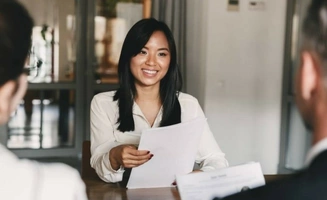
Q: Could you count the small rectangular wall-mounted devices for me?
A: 2